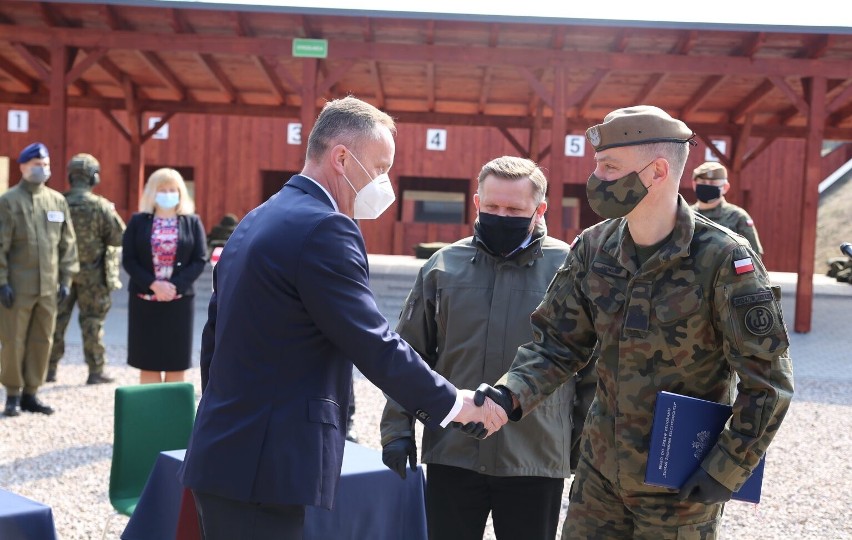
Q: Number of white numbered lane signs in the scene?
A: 6